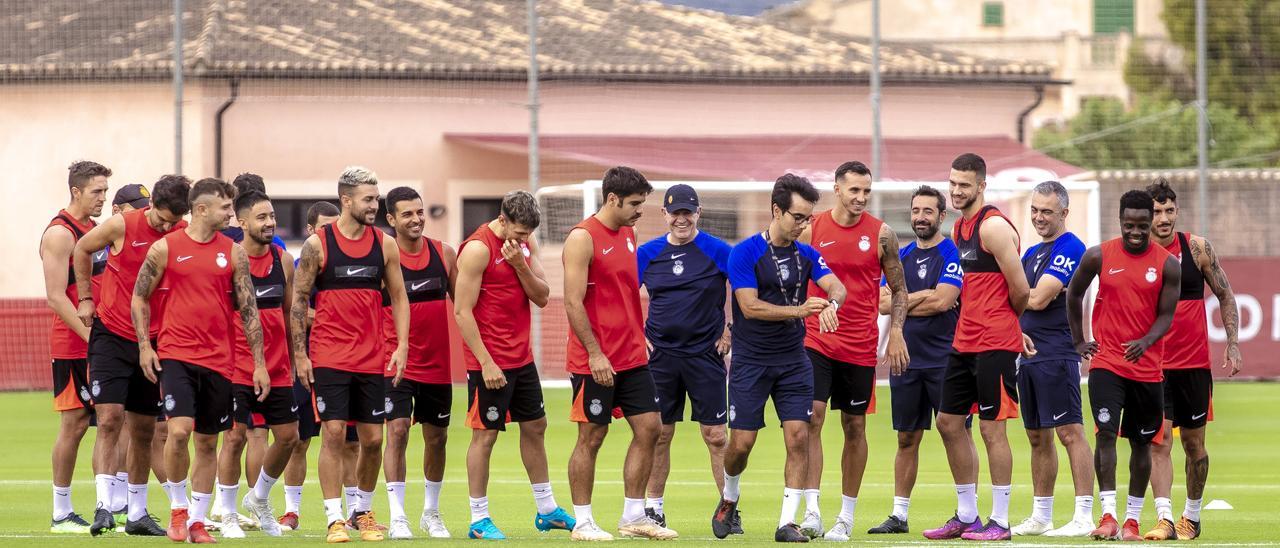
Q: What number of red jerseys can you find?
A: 12